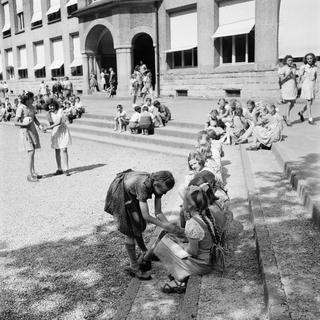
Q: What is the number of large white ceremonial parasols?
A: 0